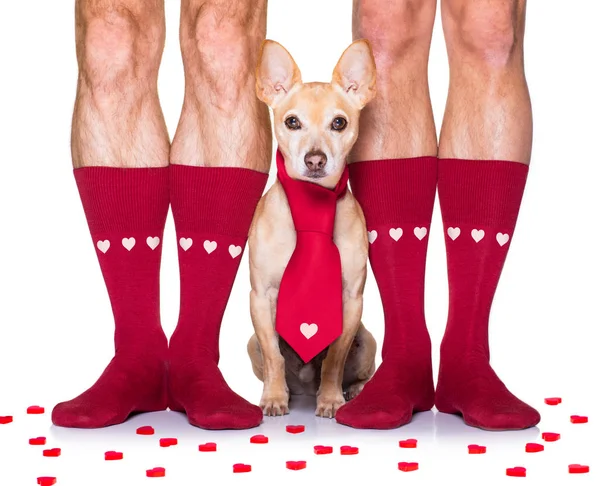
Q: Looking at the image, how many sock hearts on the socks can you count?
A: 12